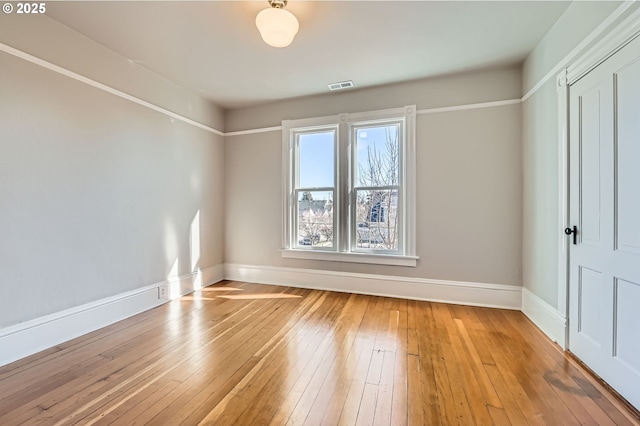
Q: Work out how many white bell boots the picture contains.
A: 0